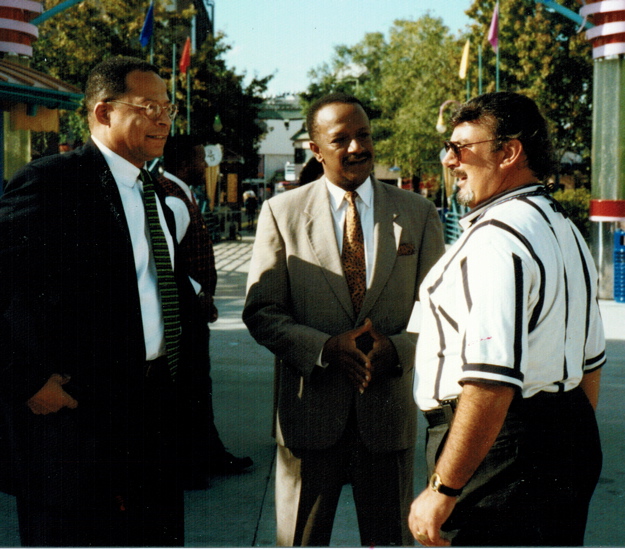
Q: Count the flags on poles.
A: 4